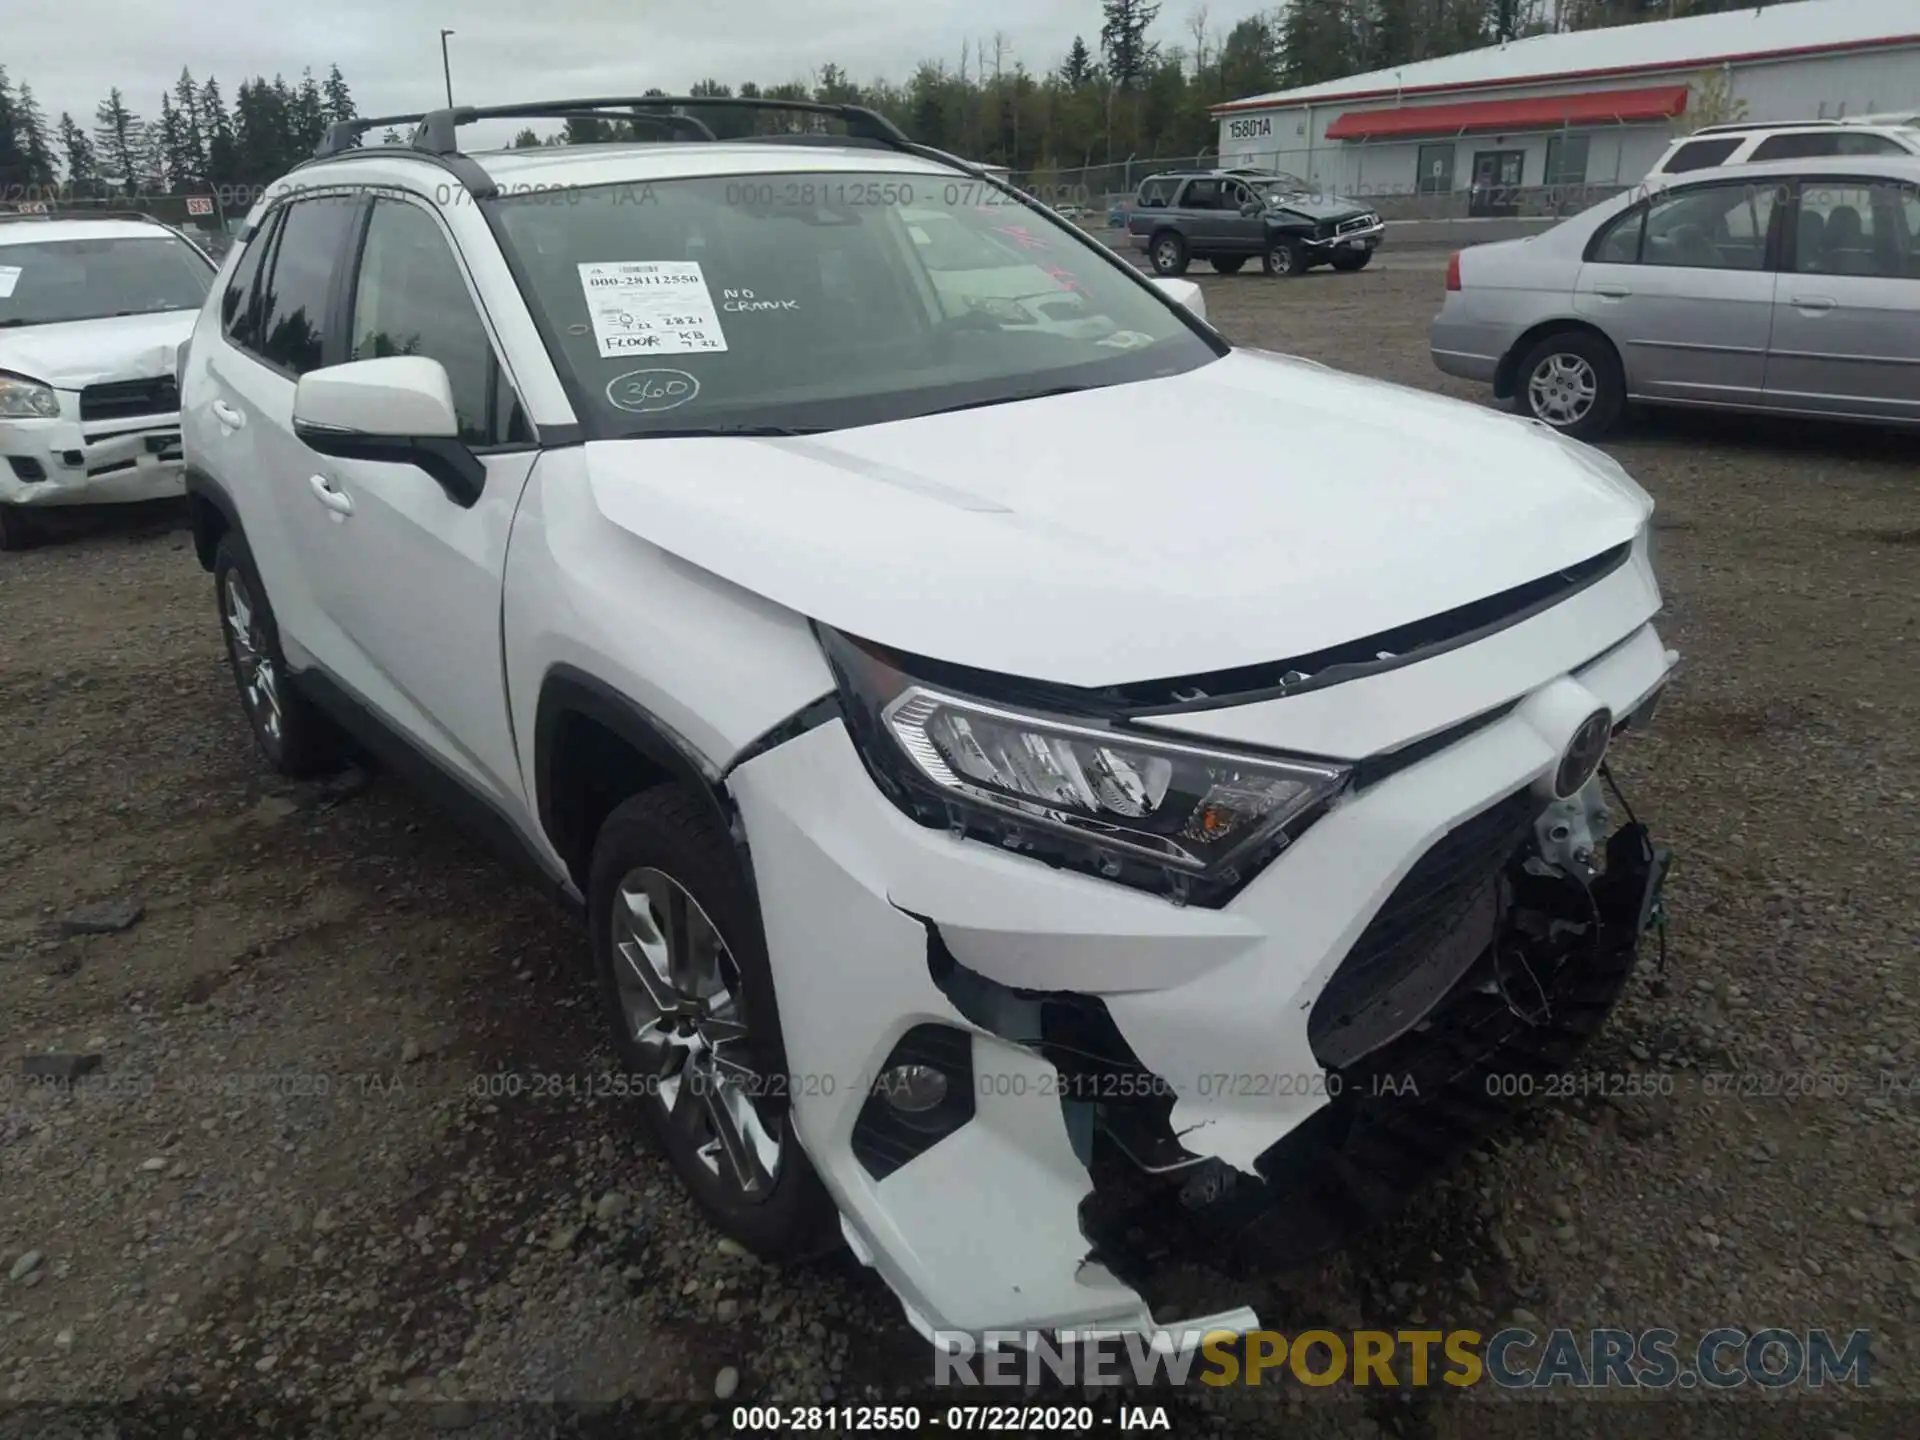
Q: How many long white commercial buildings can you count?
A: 1